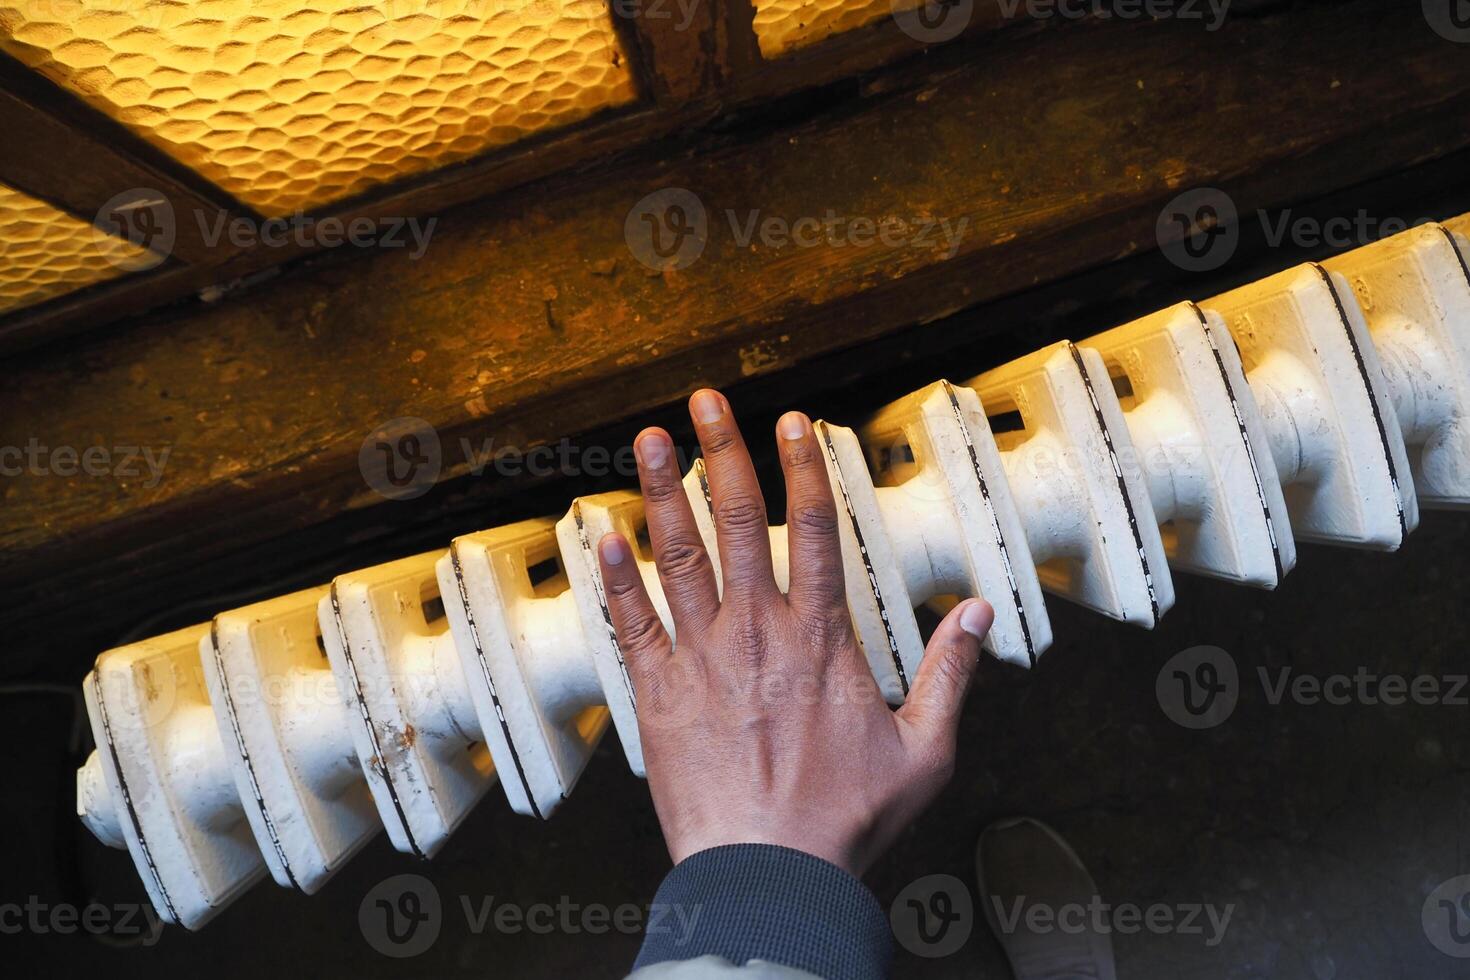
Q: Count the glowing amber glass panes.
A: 3